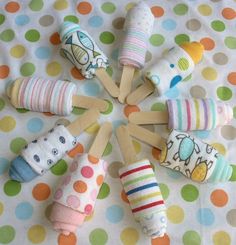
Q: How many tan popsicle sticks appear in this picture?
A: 9